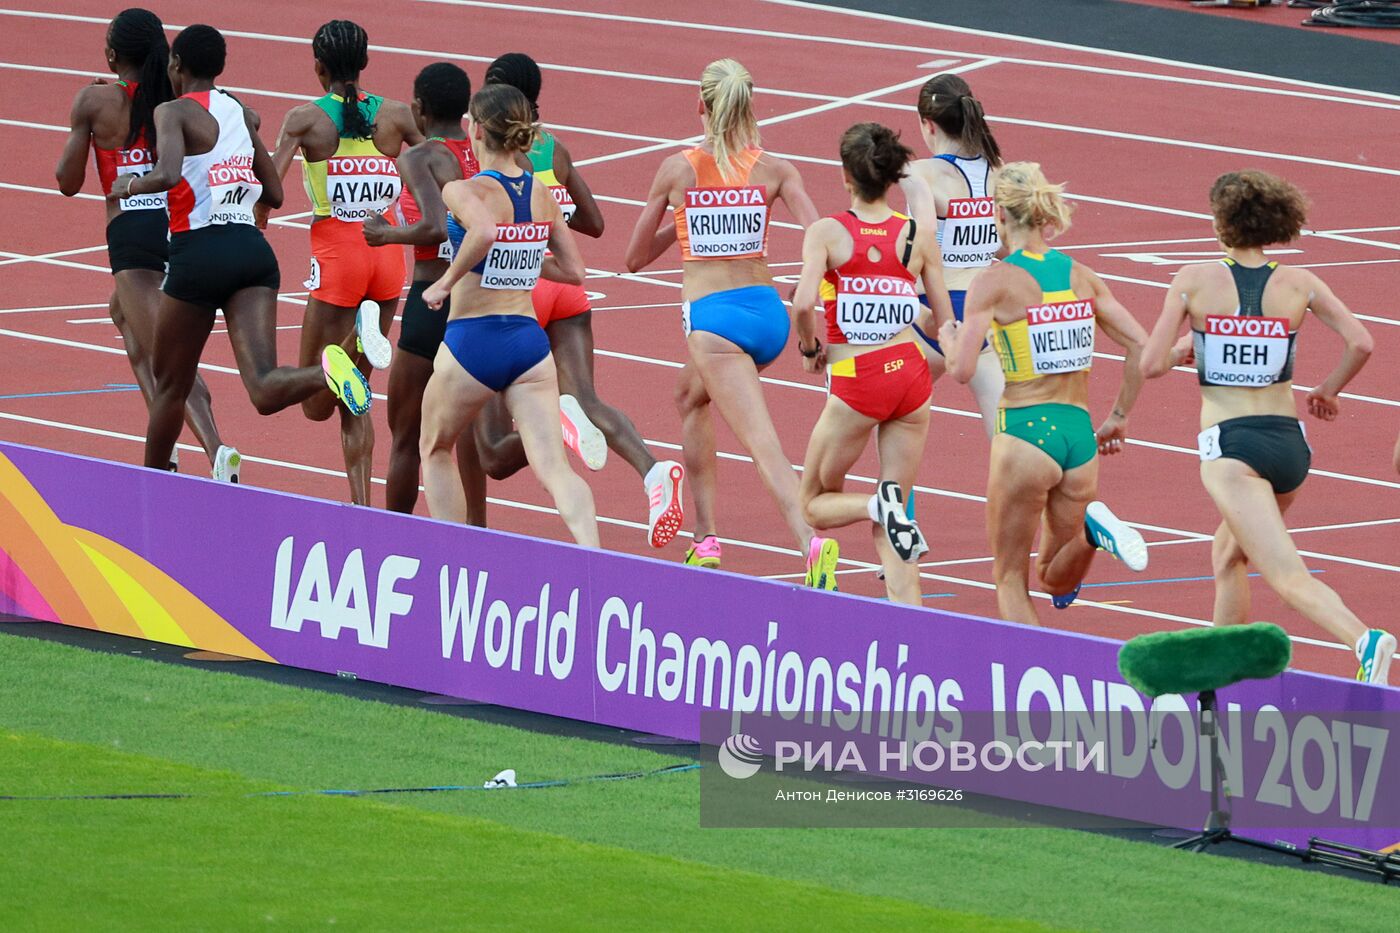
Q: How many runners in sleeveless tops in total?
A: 11